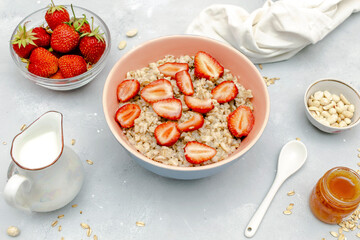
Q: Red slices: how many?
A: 13